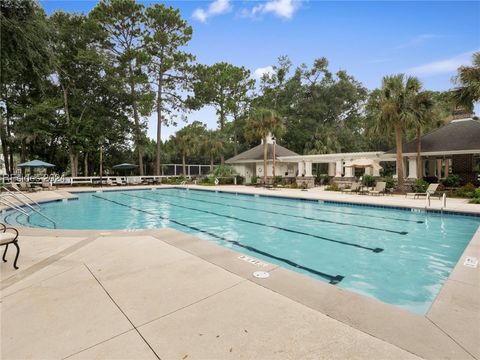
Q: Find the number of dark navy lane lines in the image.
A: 4